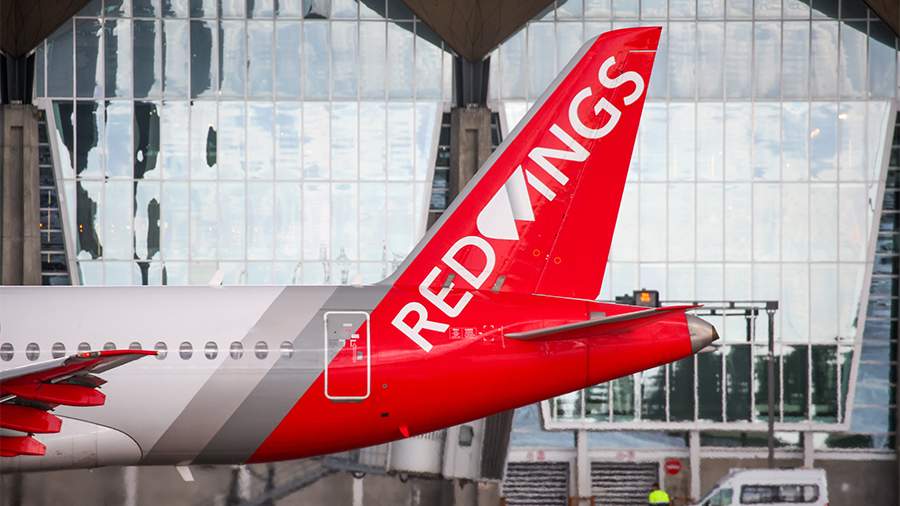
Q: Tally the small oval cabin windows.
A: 12